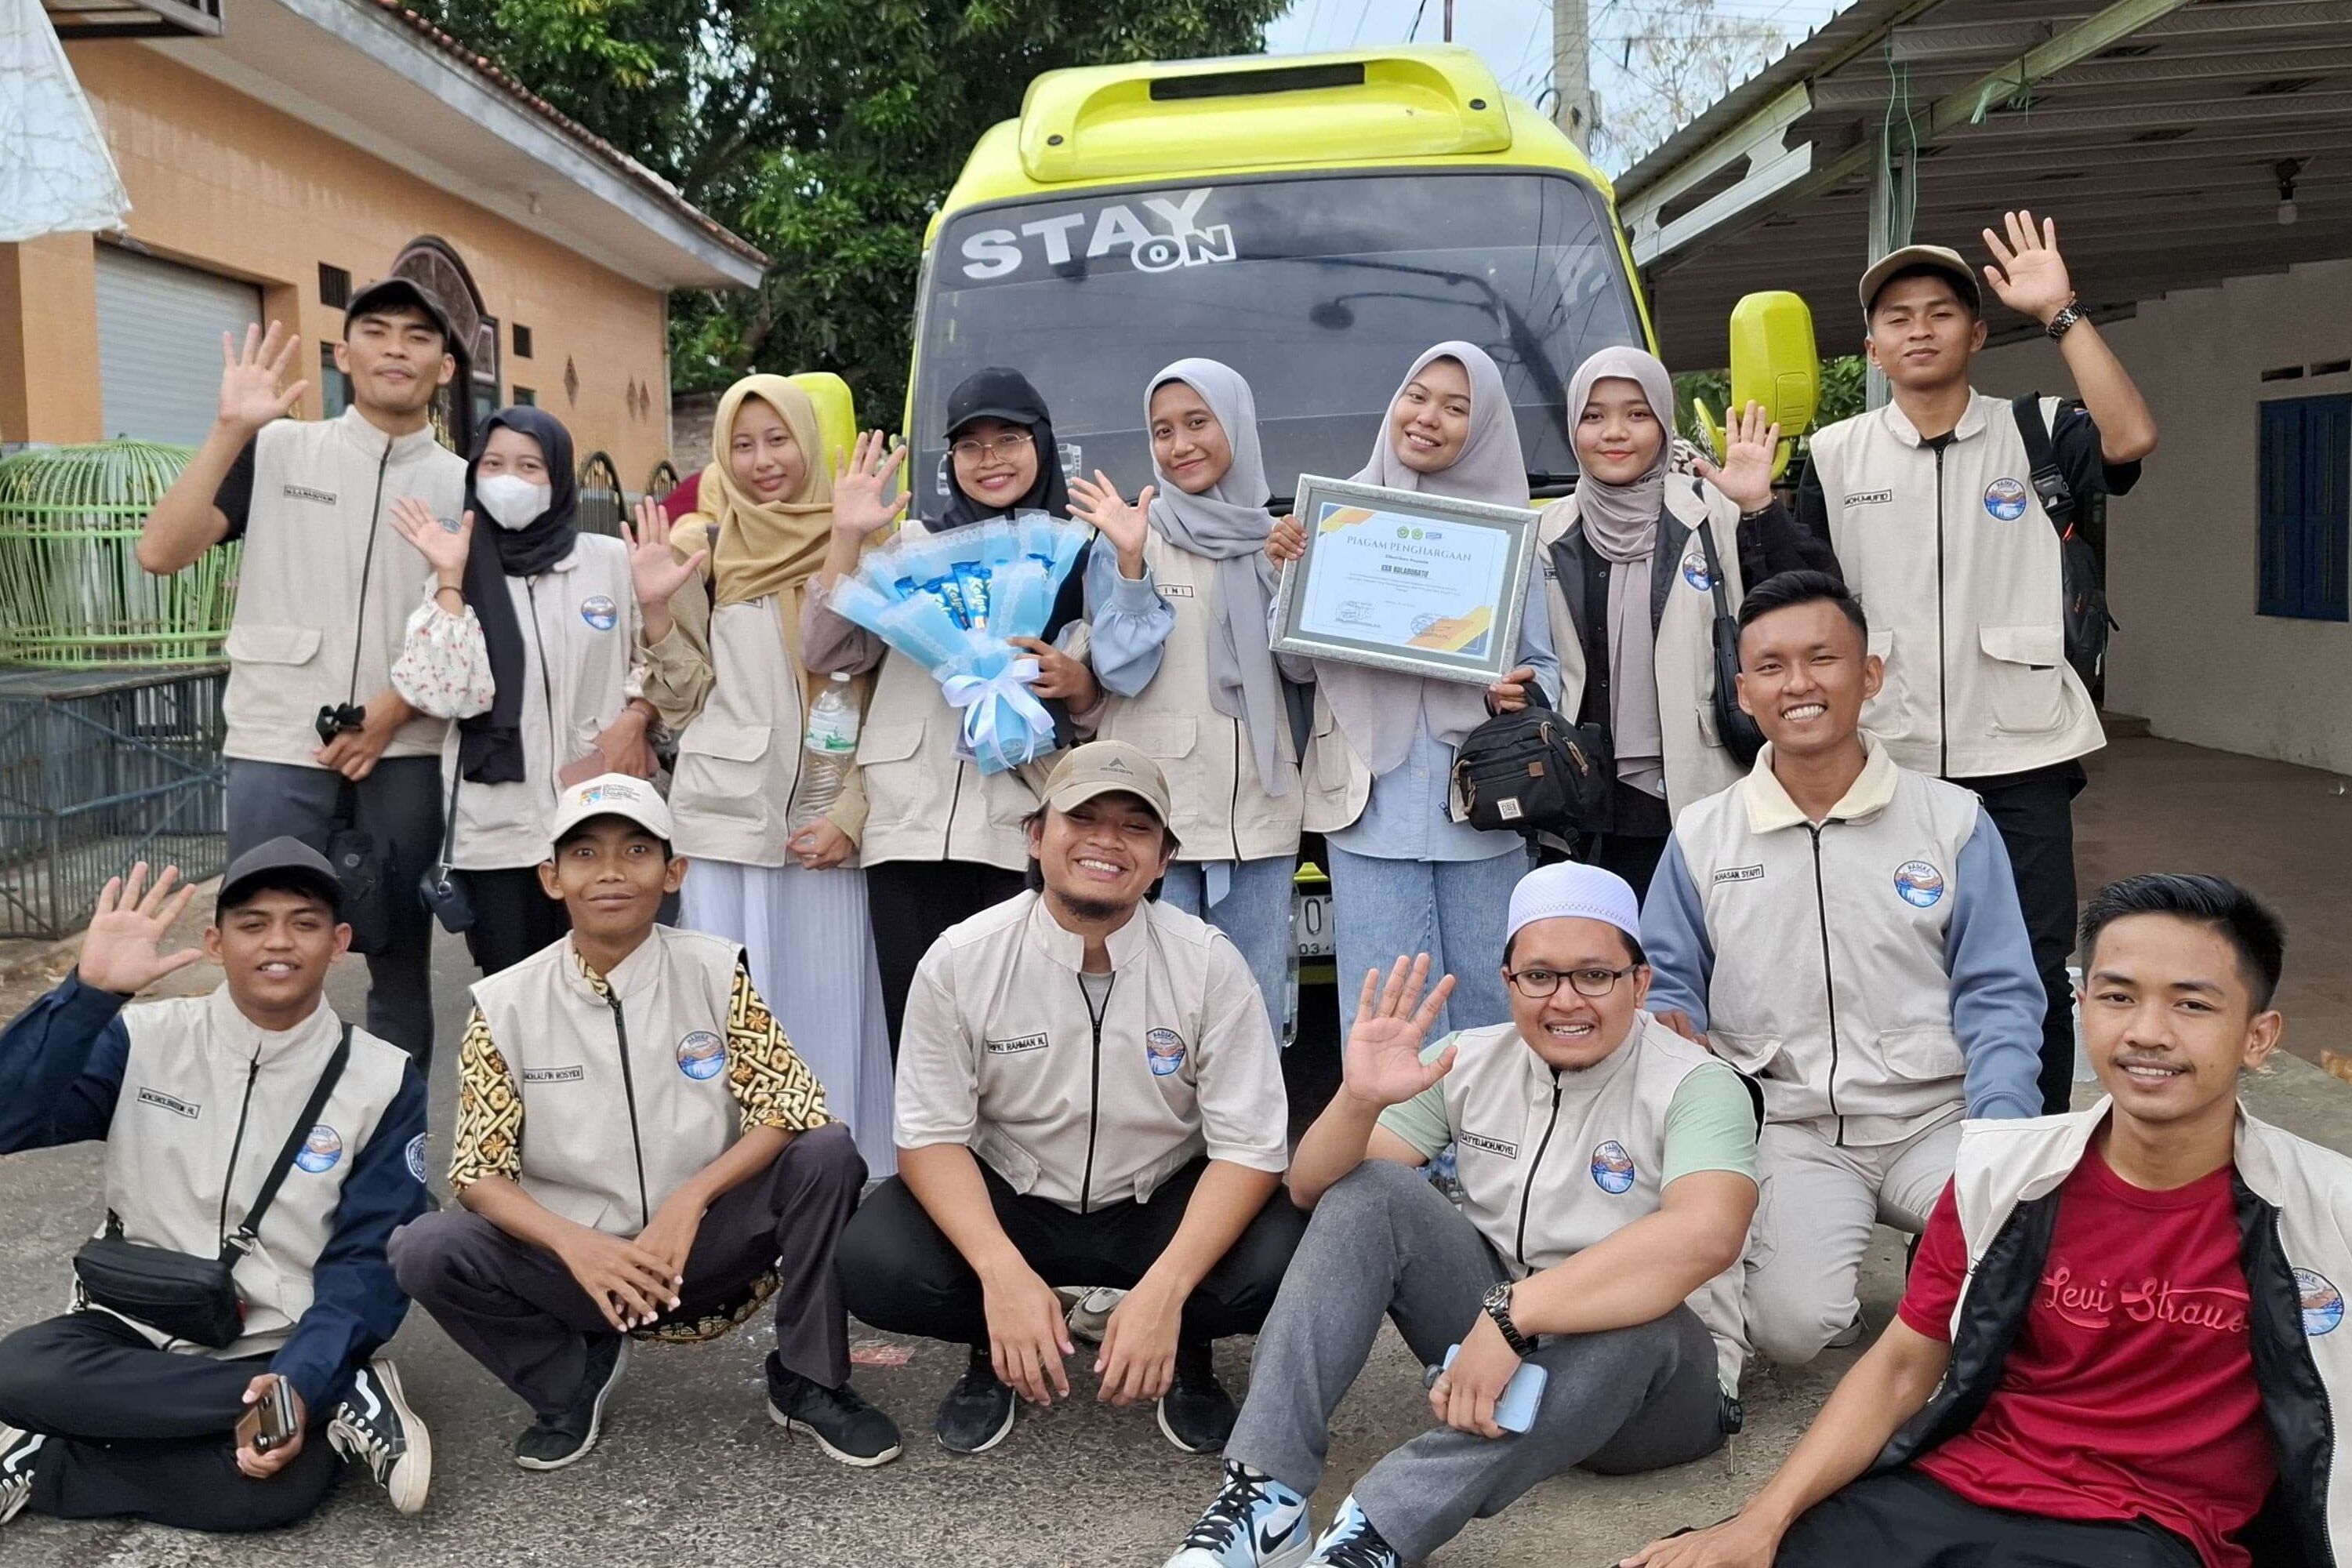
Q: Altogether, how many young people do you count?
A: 14